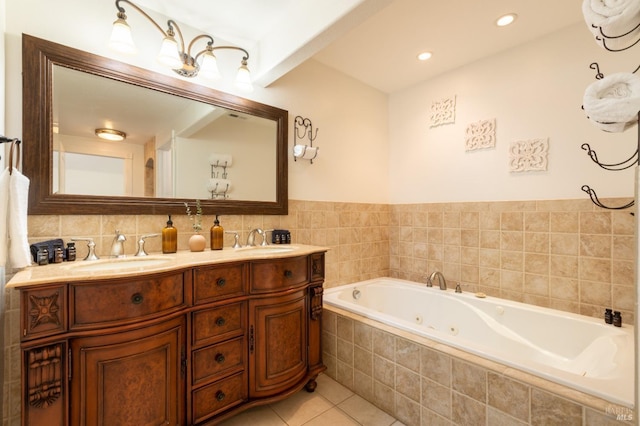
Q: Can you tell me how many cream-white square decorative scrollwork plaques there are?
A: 3